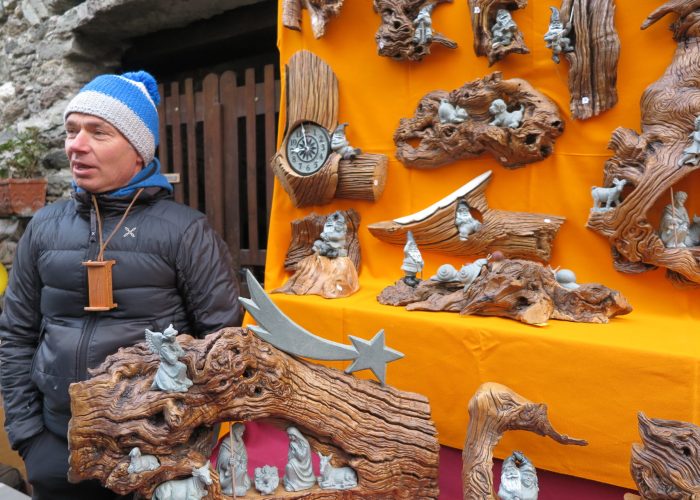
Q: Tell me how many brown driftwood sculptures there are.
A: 13